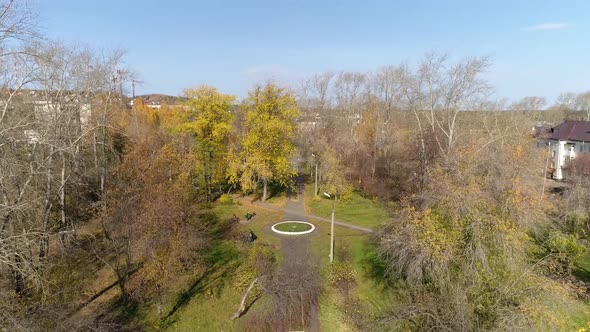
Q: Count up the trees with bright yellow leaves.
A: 2